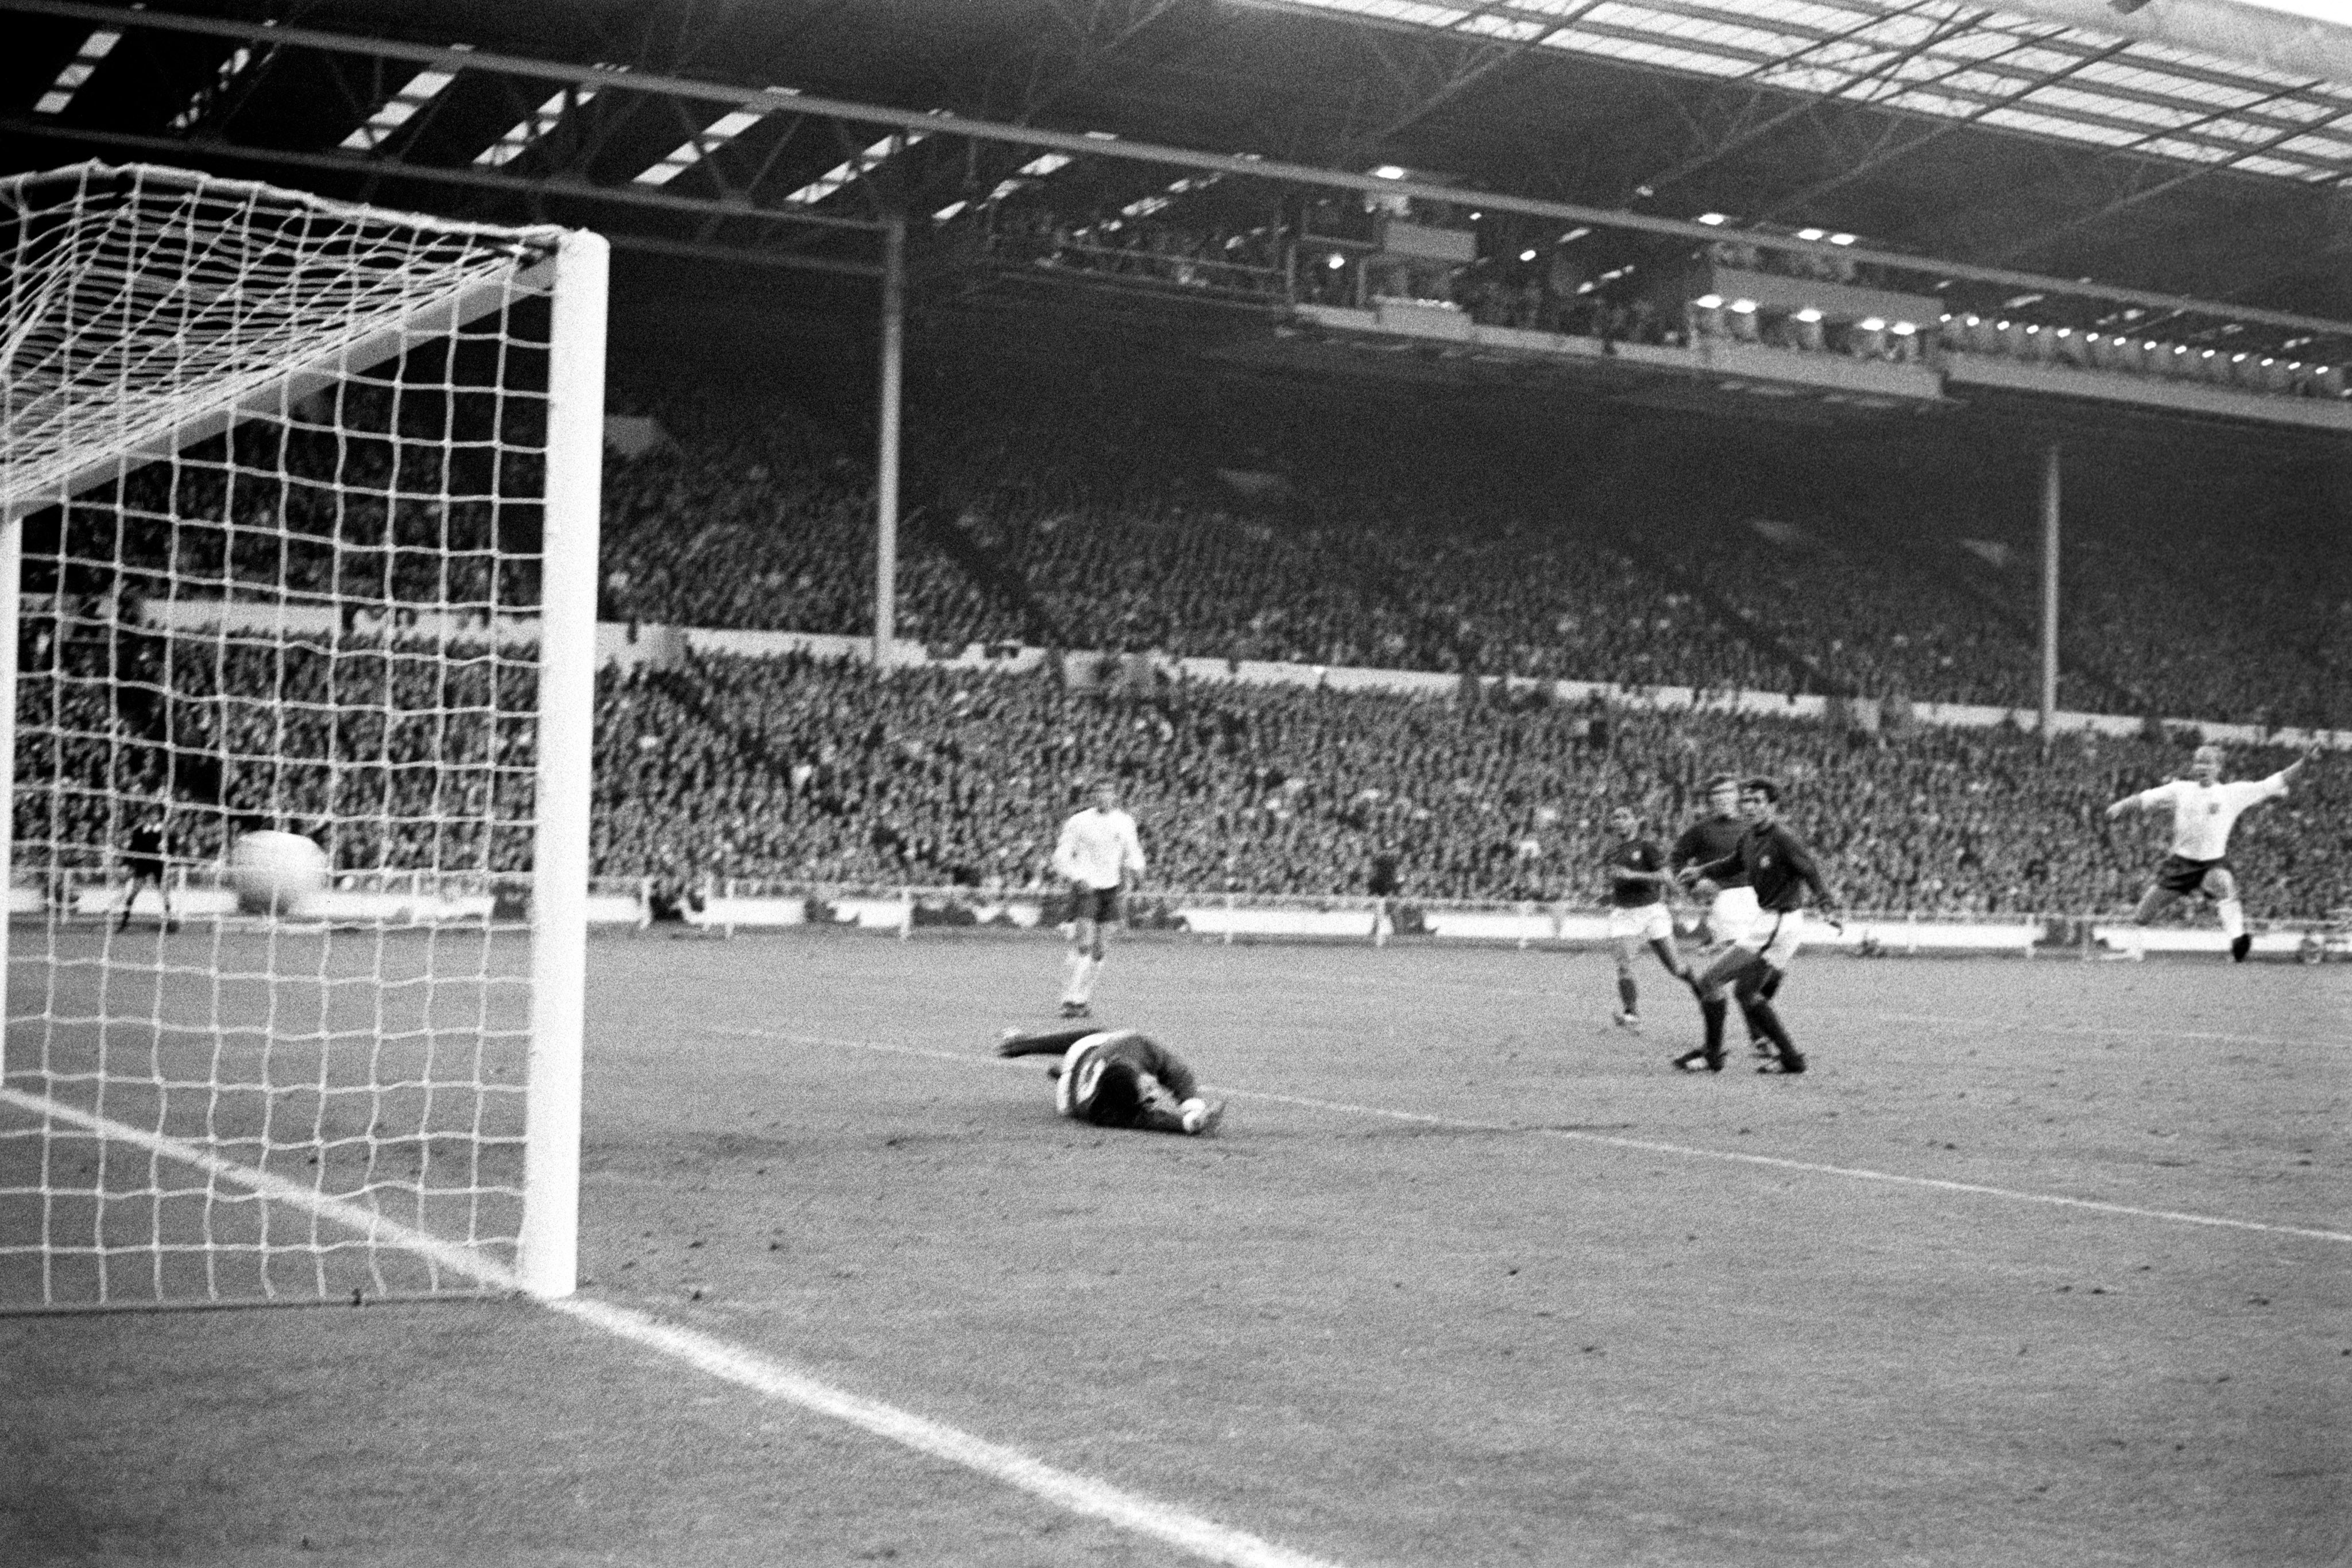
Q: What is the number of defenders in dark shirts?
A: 3